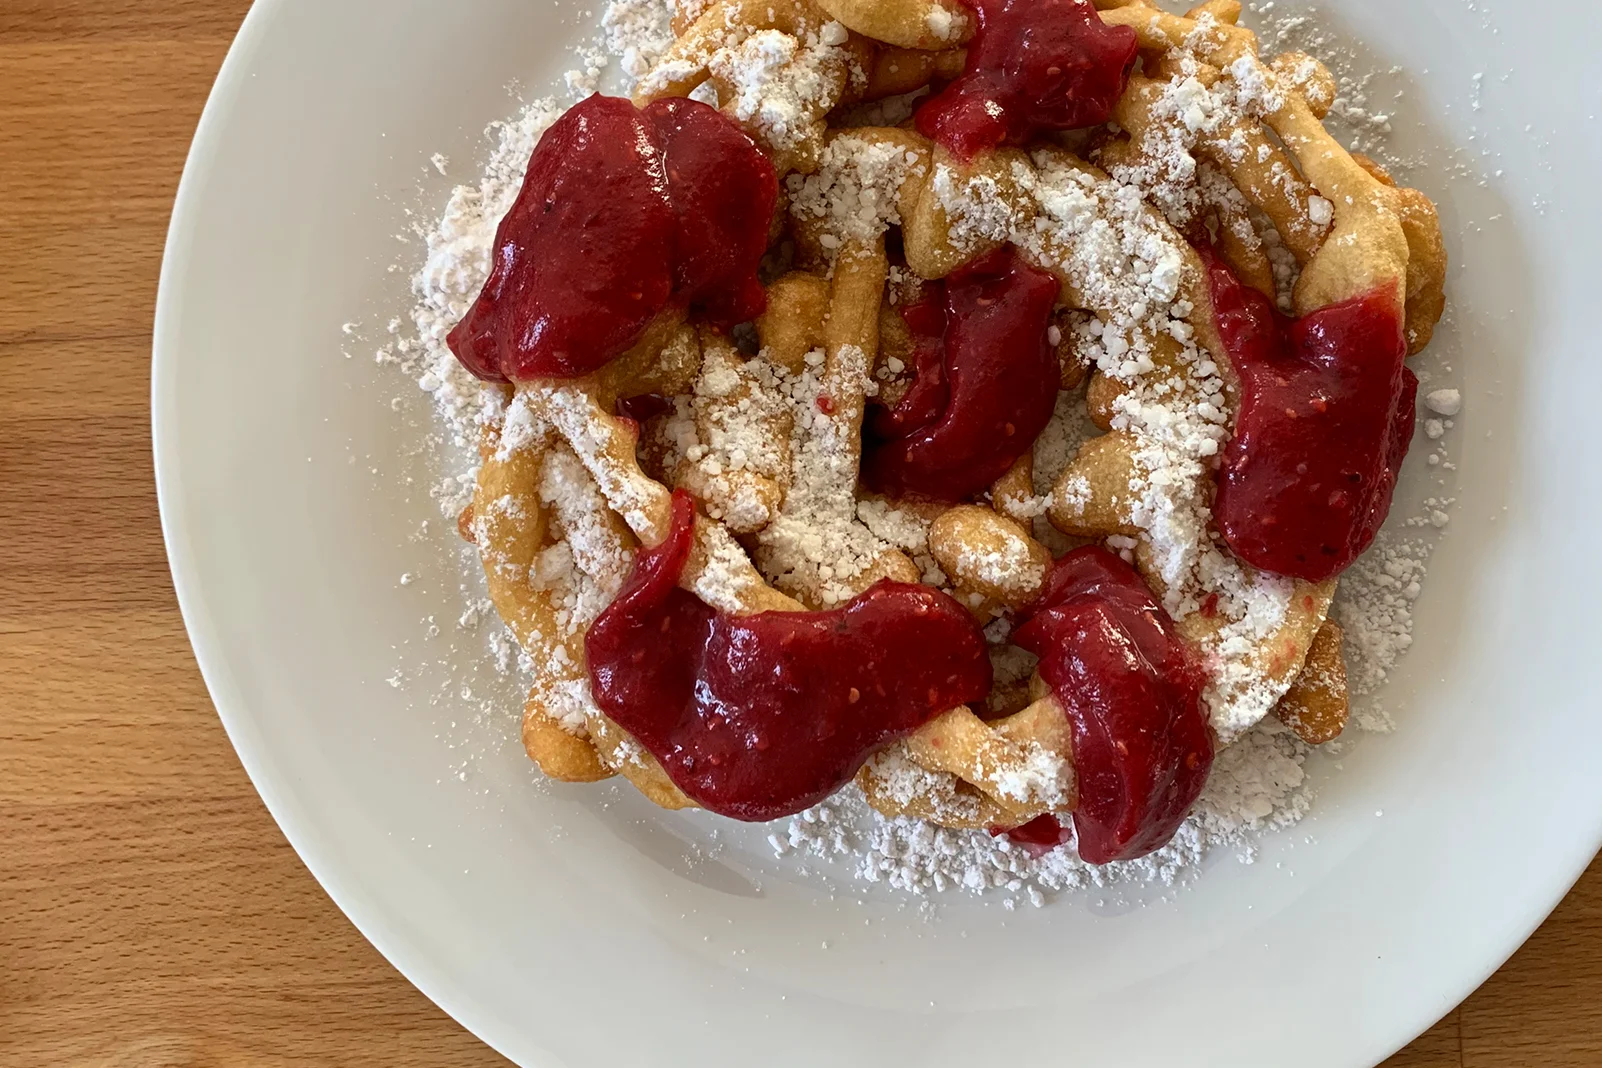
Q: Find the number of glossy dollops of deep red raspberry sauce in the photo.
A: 6